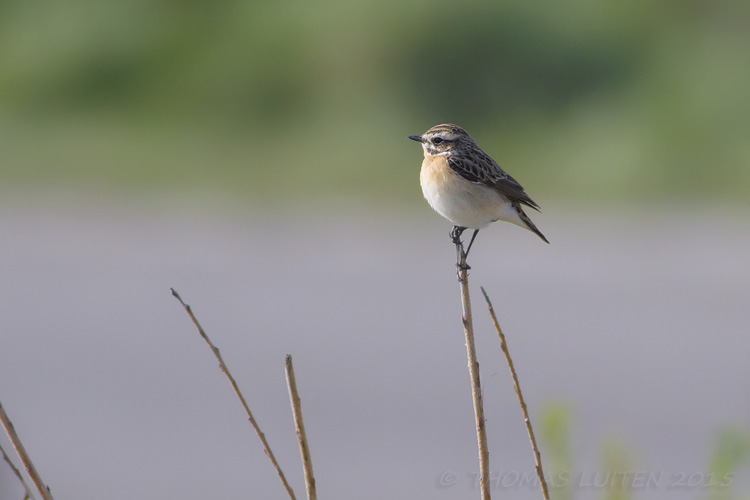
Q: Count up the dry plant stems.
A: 6